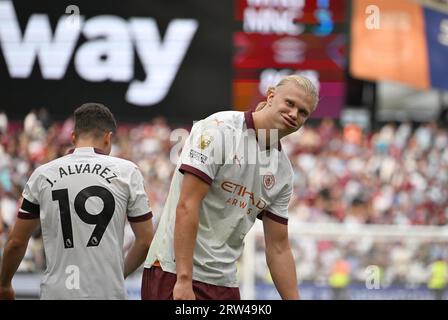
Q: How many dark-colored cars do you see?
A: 0